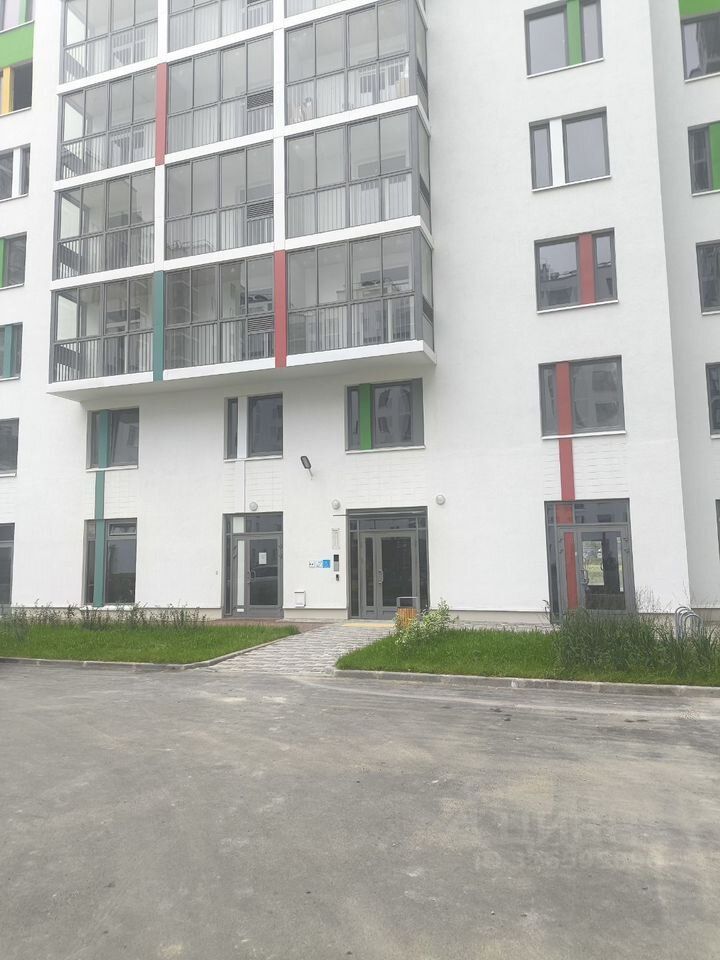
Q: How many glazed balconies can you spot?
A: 12